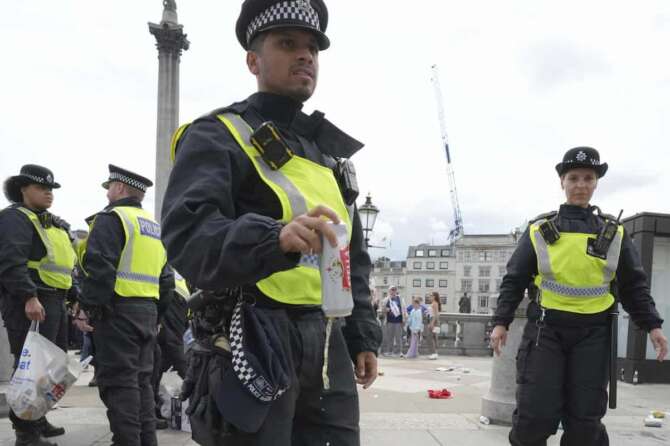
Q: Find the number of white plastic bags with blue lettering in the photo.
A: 1